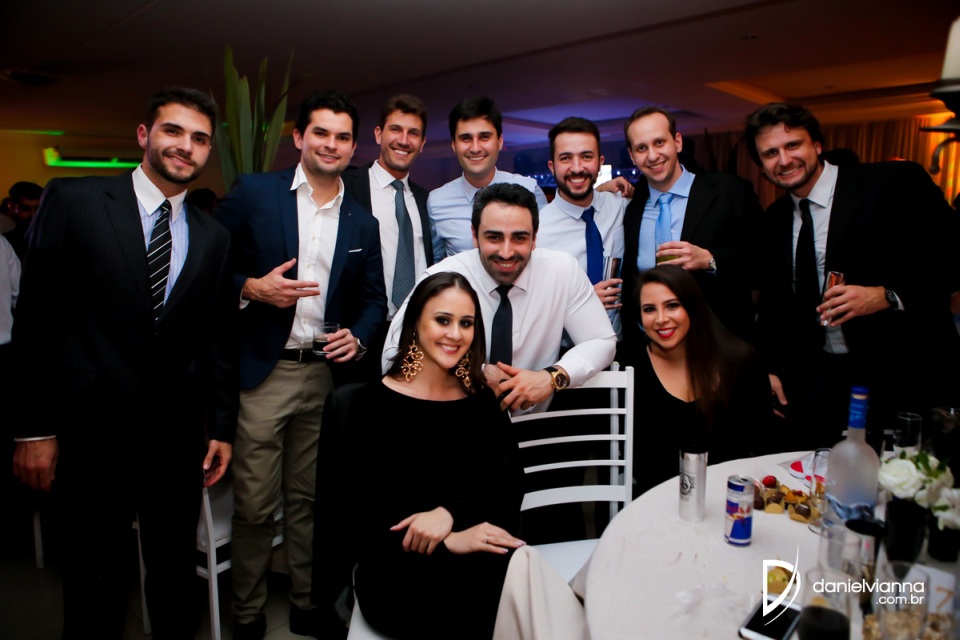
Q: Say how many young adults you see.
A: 10